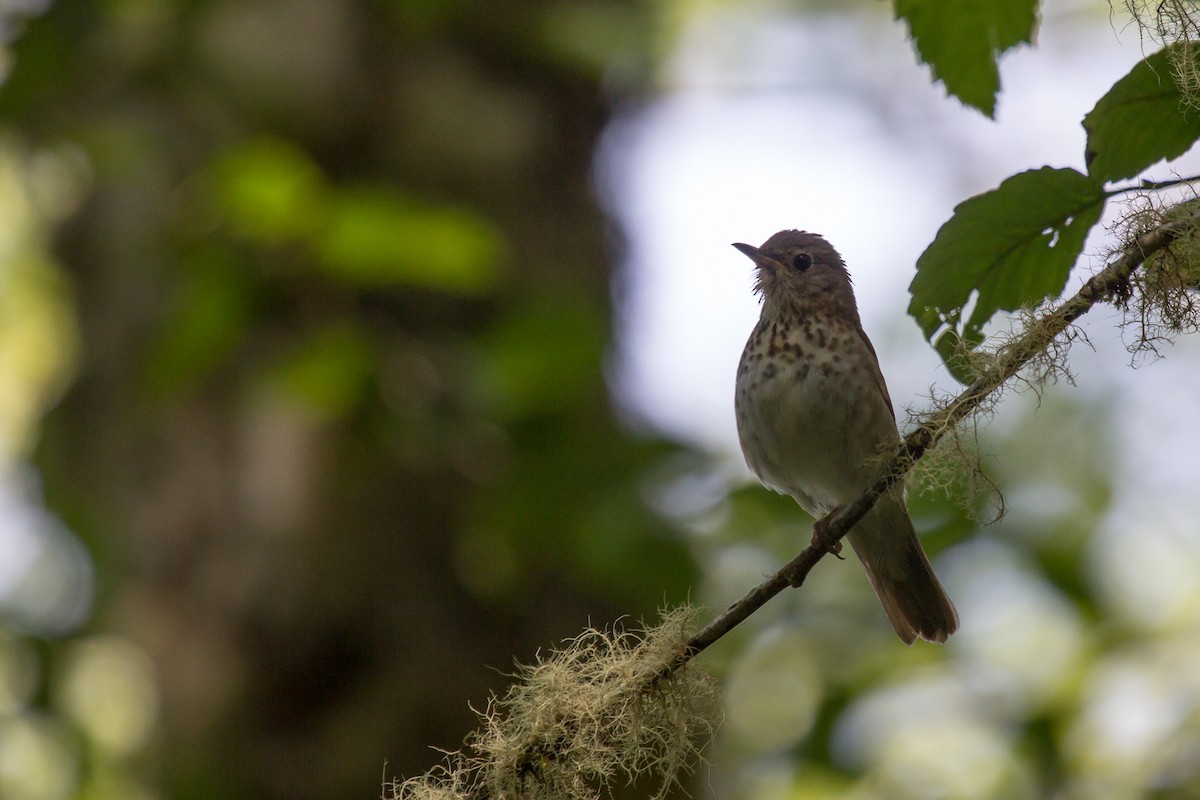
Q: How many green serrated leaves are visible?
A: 3